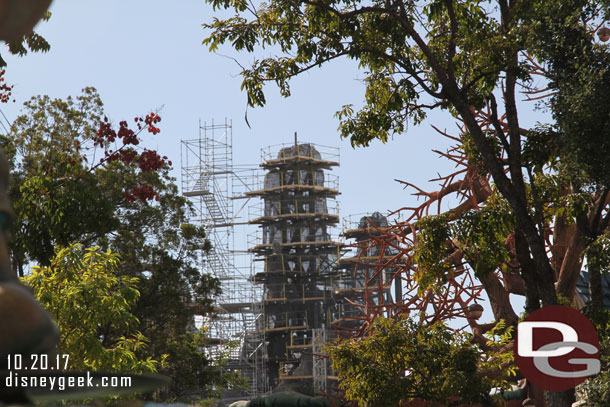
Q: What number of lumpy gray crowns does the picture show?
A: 2